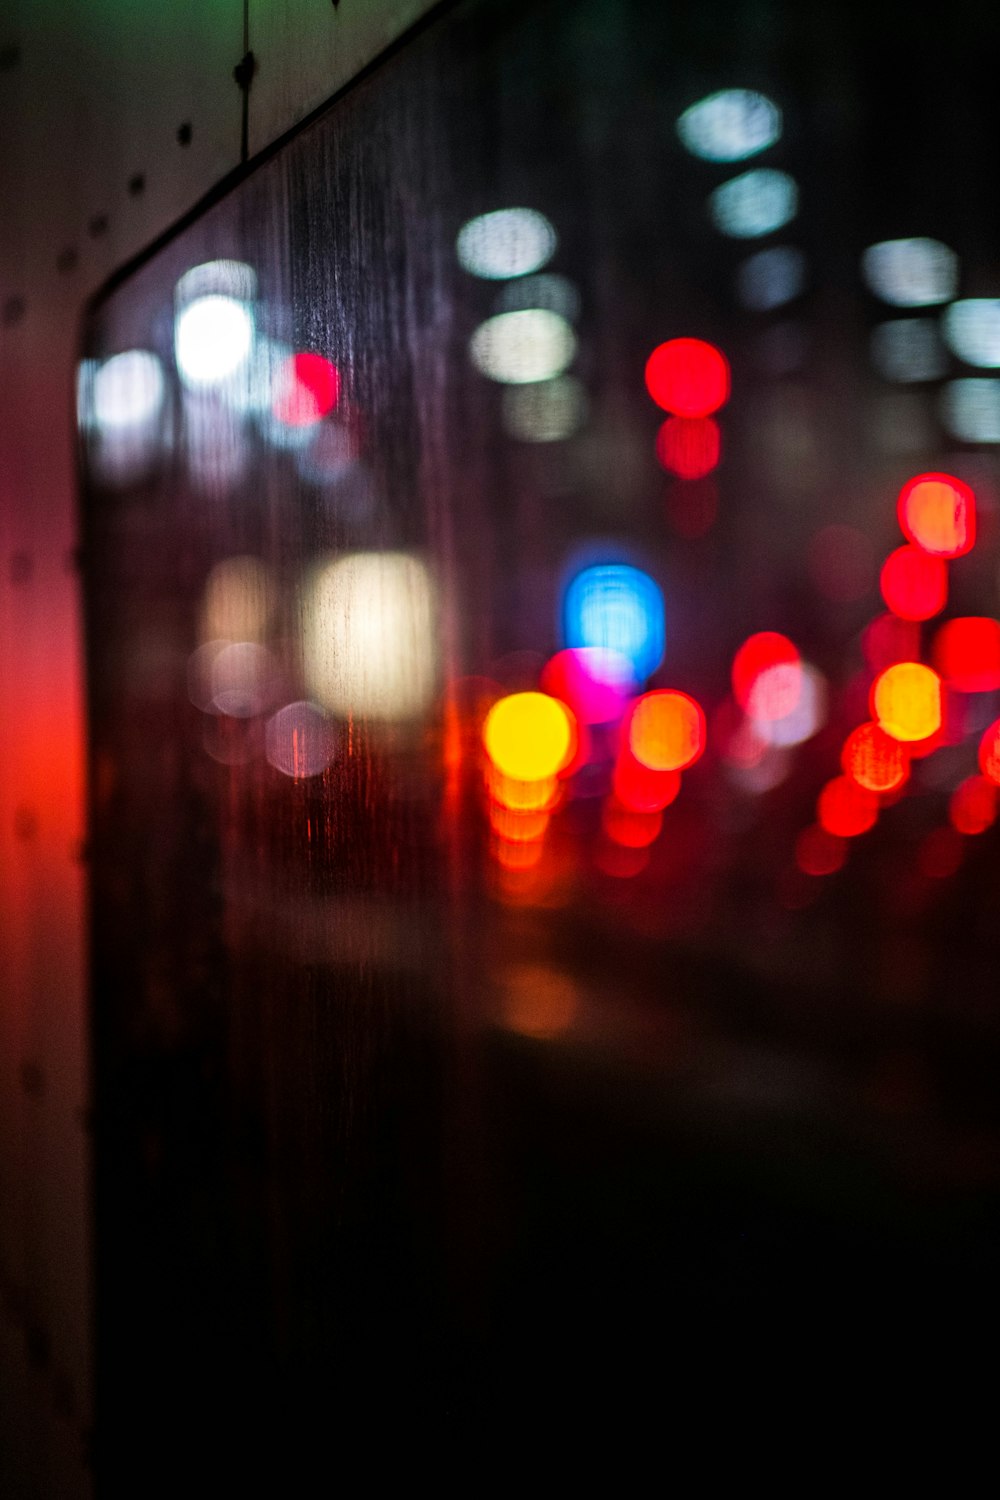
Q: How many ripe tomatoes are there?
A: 0